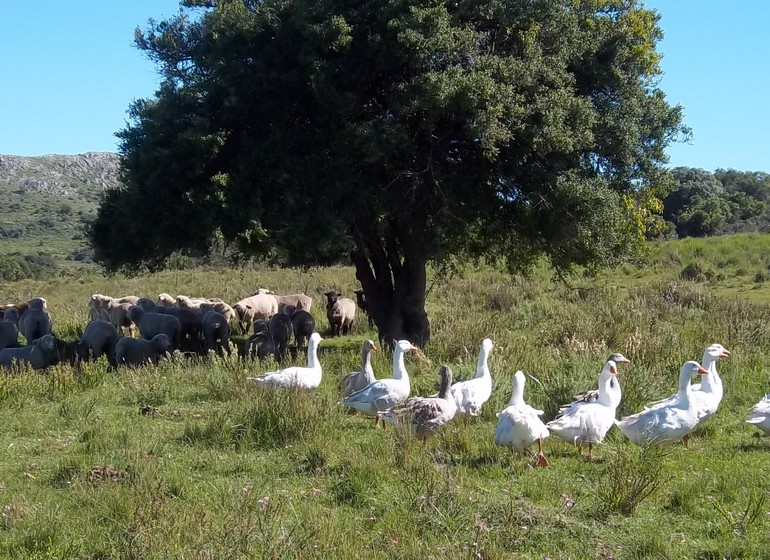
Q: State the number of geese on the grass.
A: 11